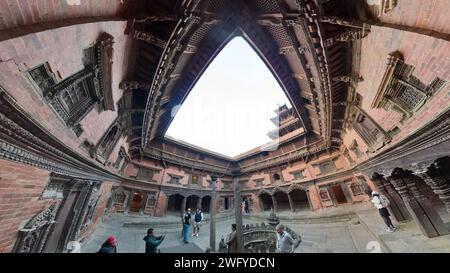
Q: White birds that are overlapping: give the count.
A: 0